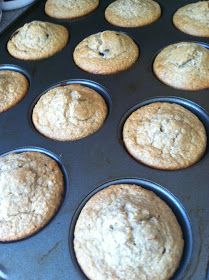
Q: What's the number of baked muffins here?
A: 11